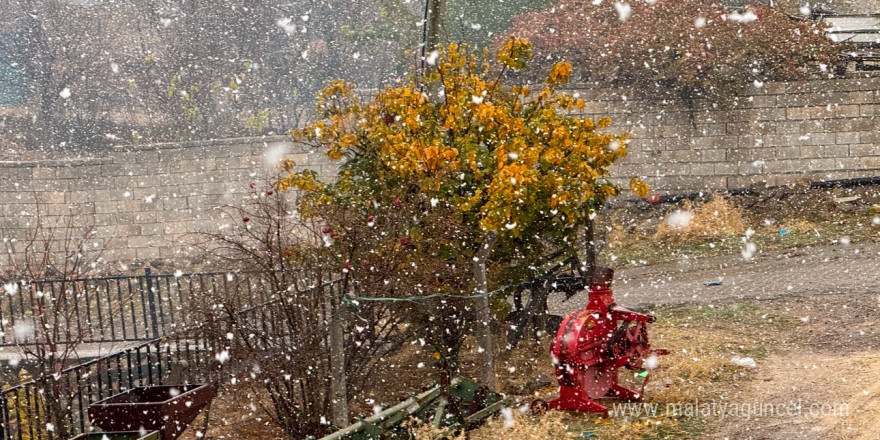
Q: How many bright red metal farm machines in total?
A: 1